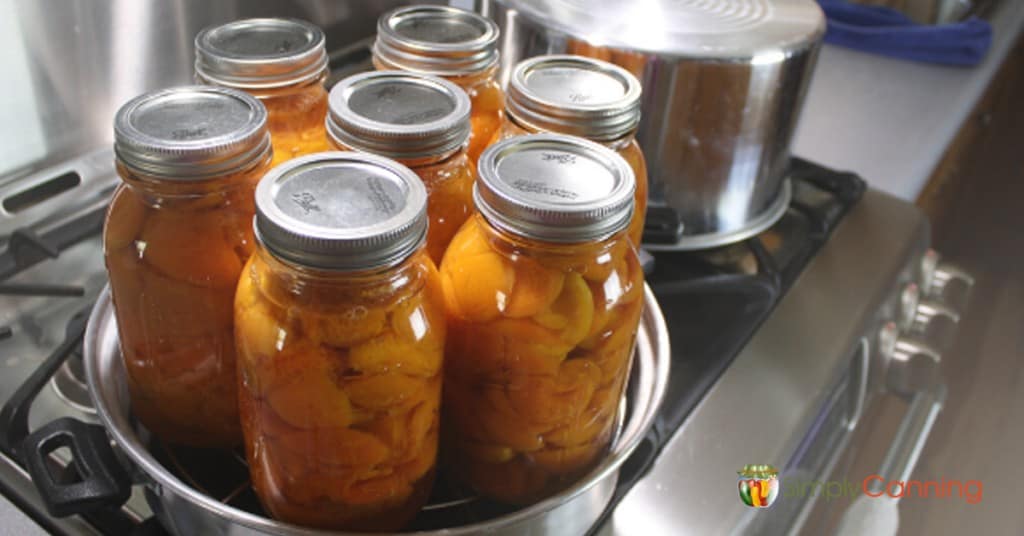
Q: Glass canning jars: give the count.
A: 7